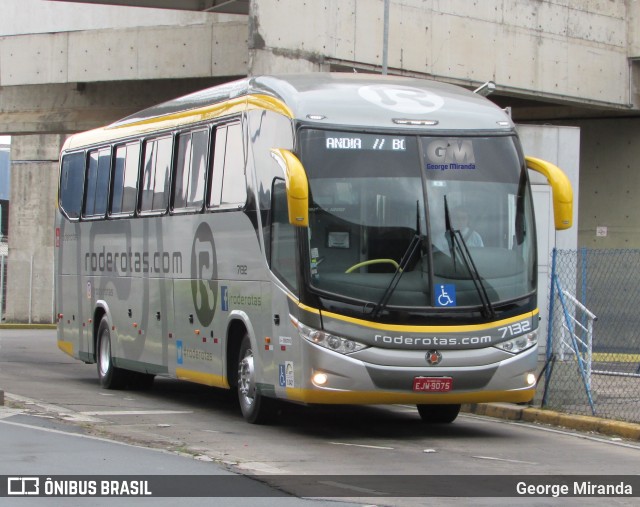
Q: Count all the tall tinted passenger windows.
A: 6